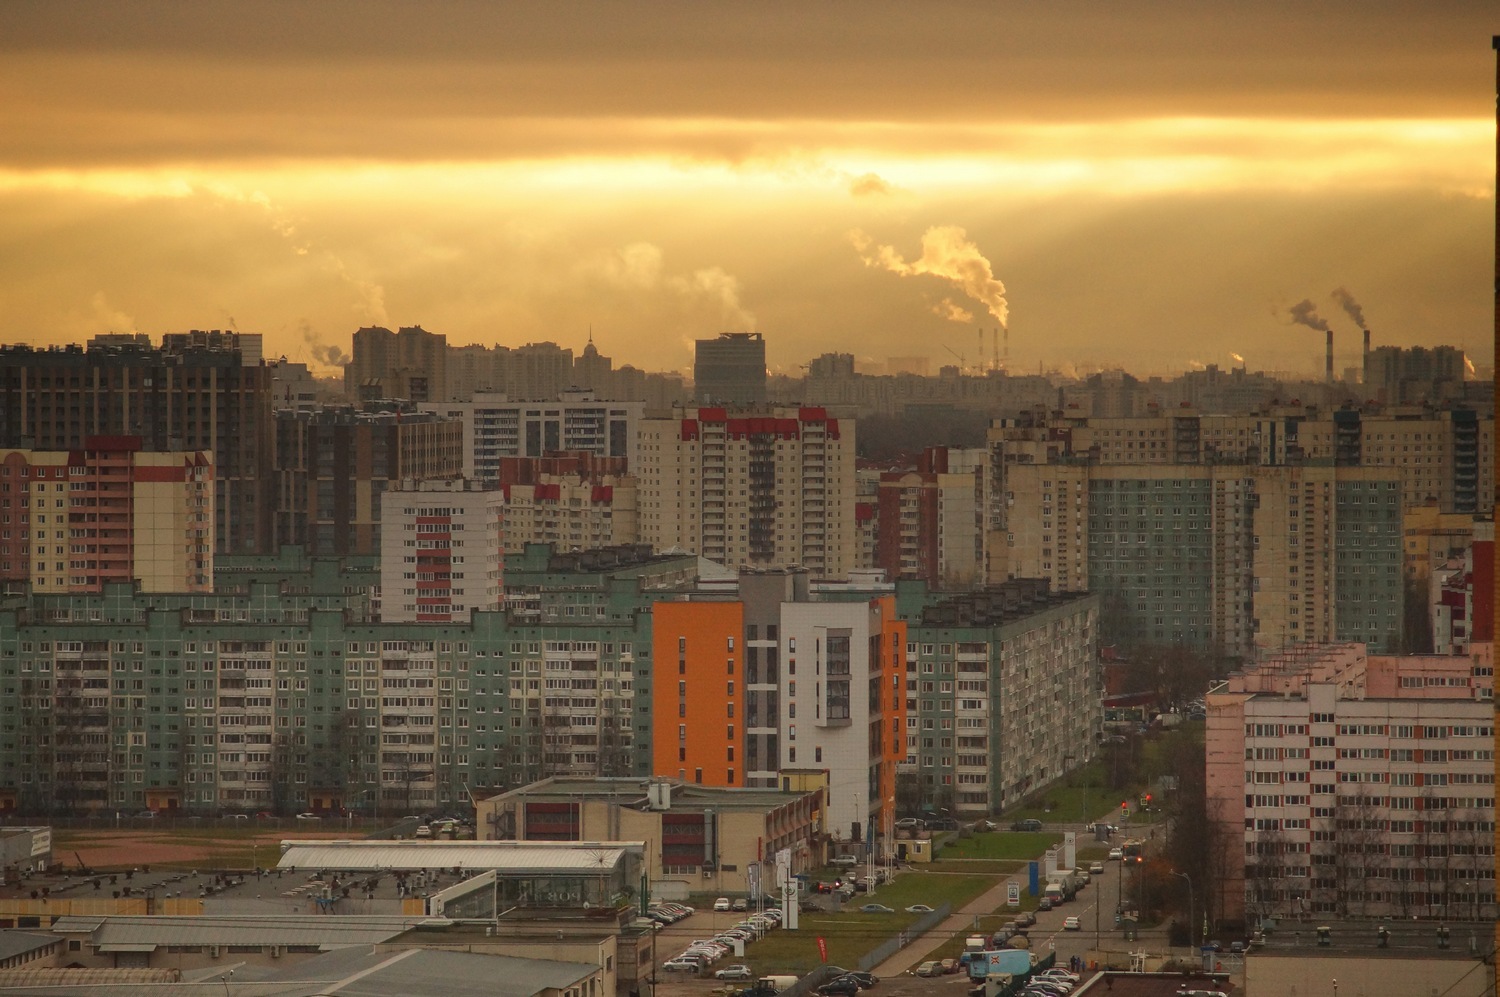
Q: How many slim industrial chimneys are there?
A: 5